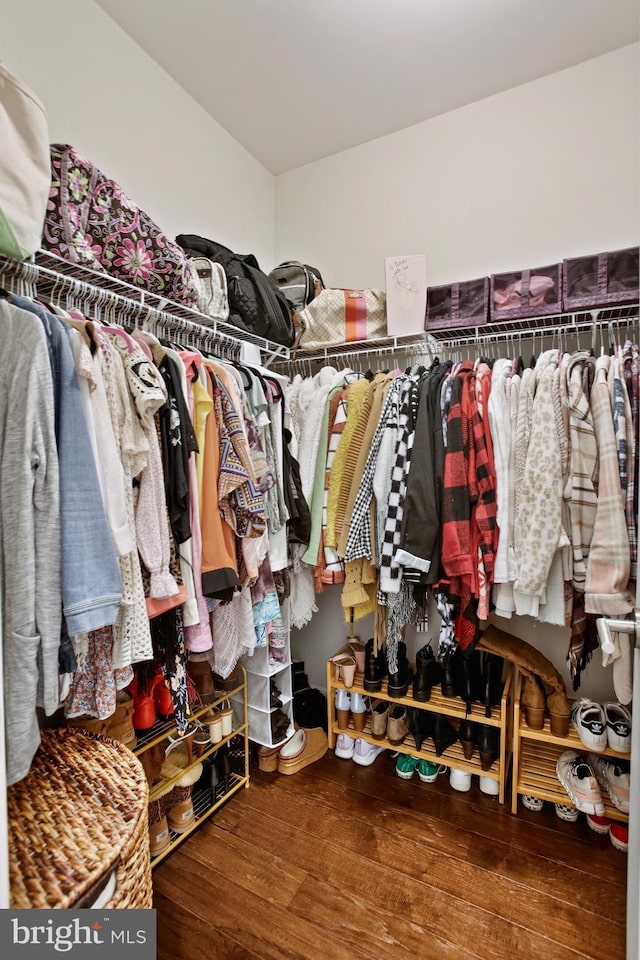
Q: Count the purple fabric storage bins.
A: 3